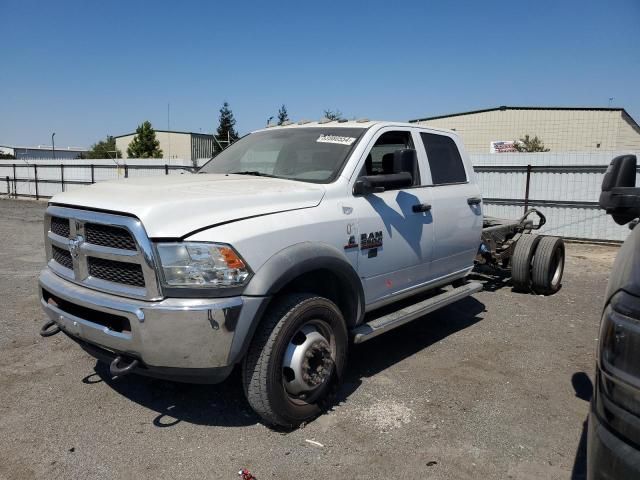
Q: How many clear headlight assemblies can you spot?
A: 1